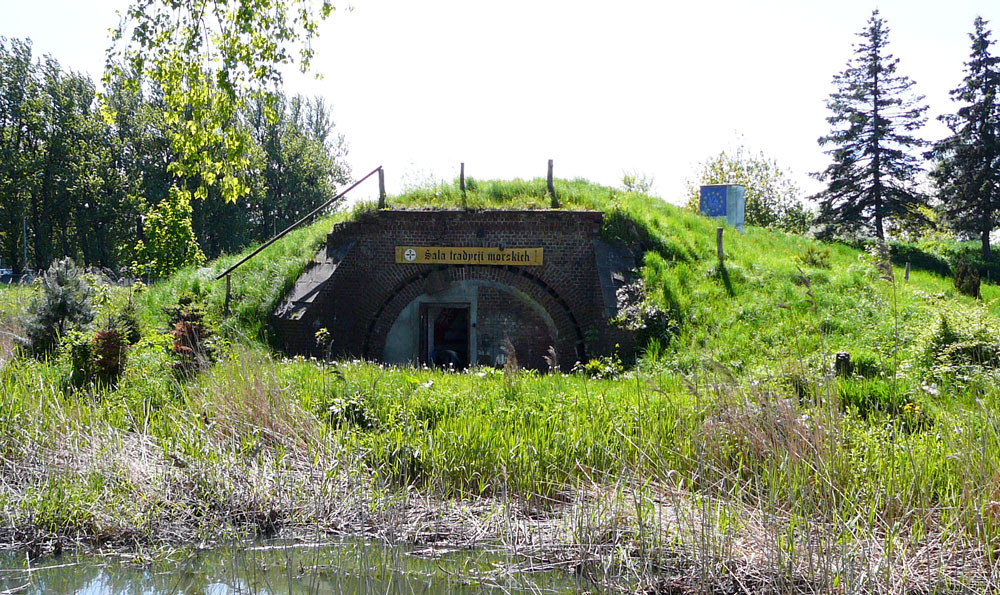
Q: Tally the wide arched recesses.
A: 1